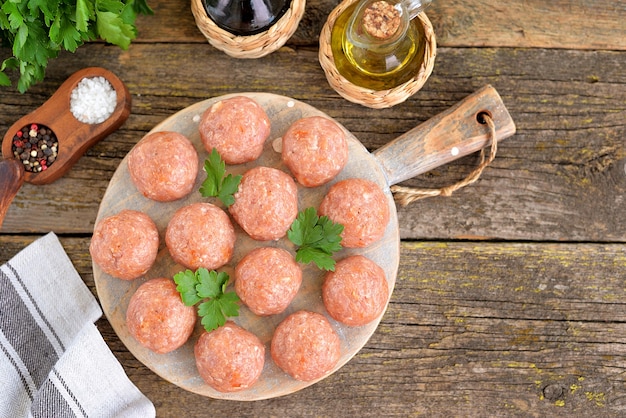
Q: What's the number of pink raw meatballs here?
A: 12